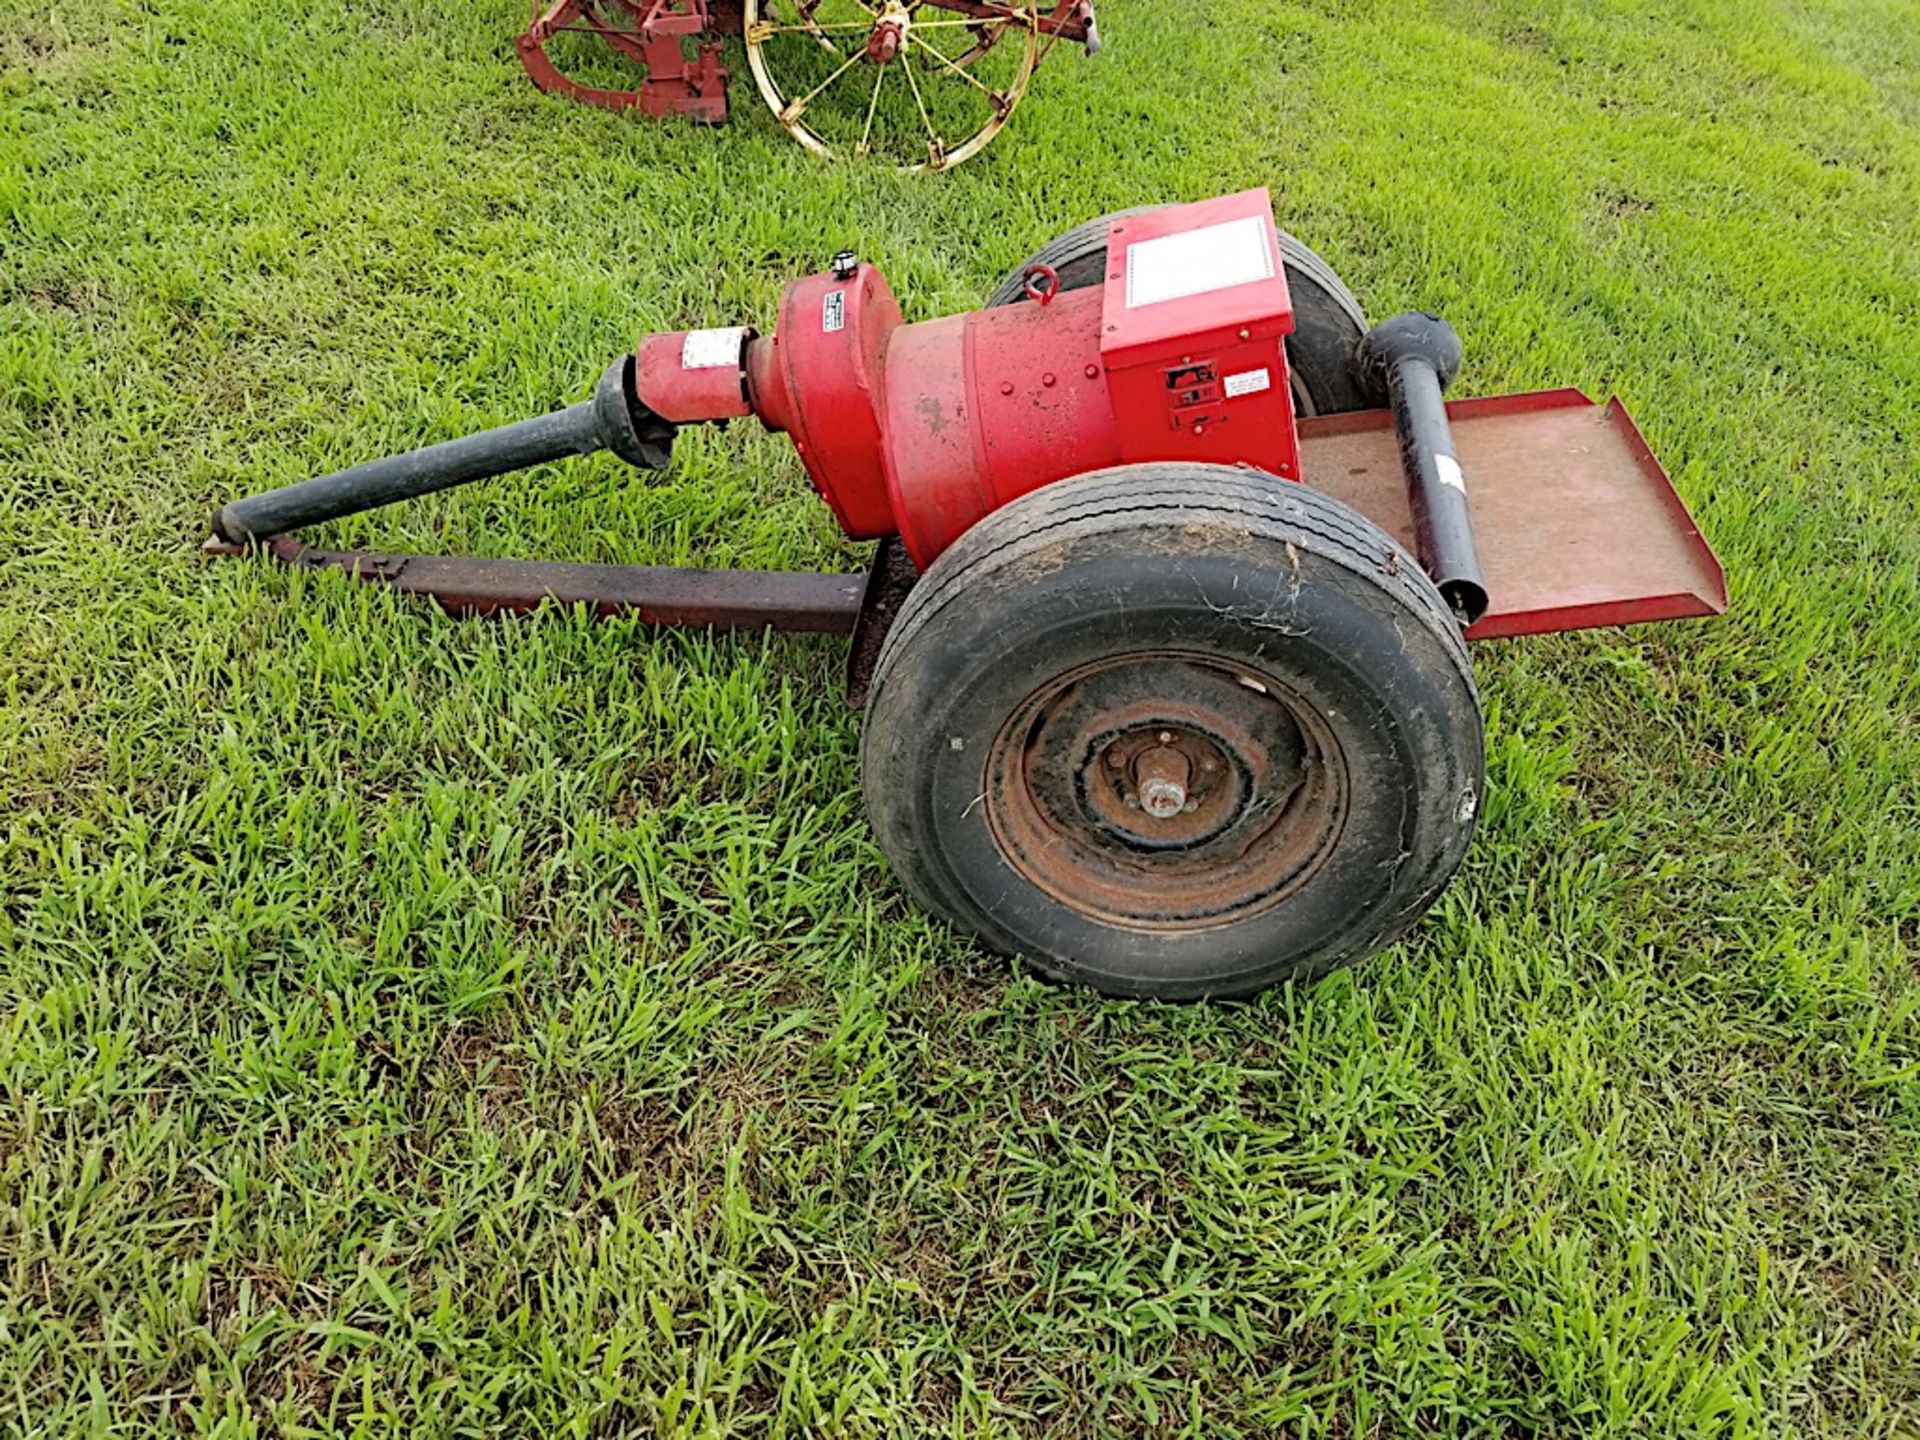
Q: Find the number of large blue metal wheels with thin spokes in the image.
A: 0